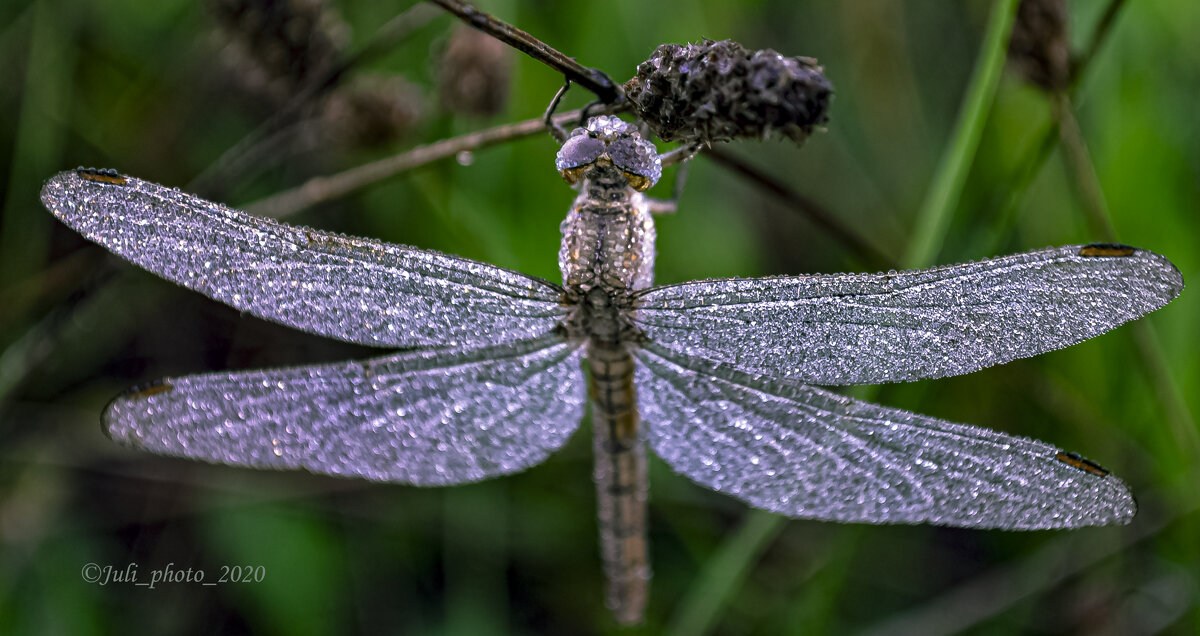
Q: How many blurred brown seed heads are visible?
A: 4